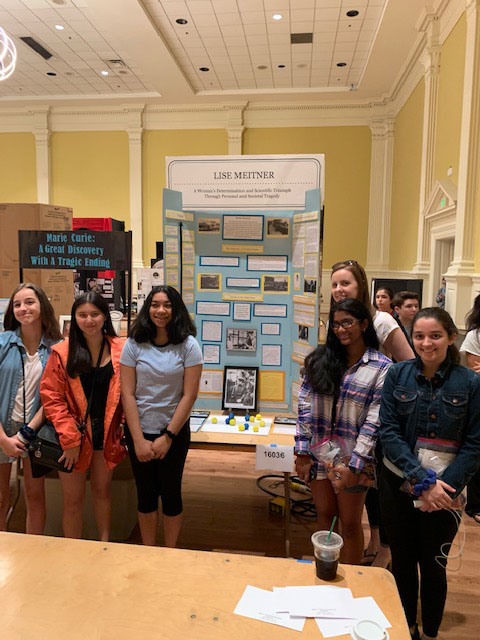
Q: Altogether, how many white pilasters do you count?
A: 6